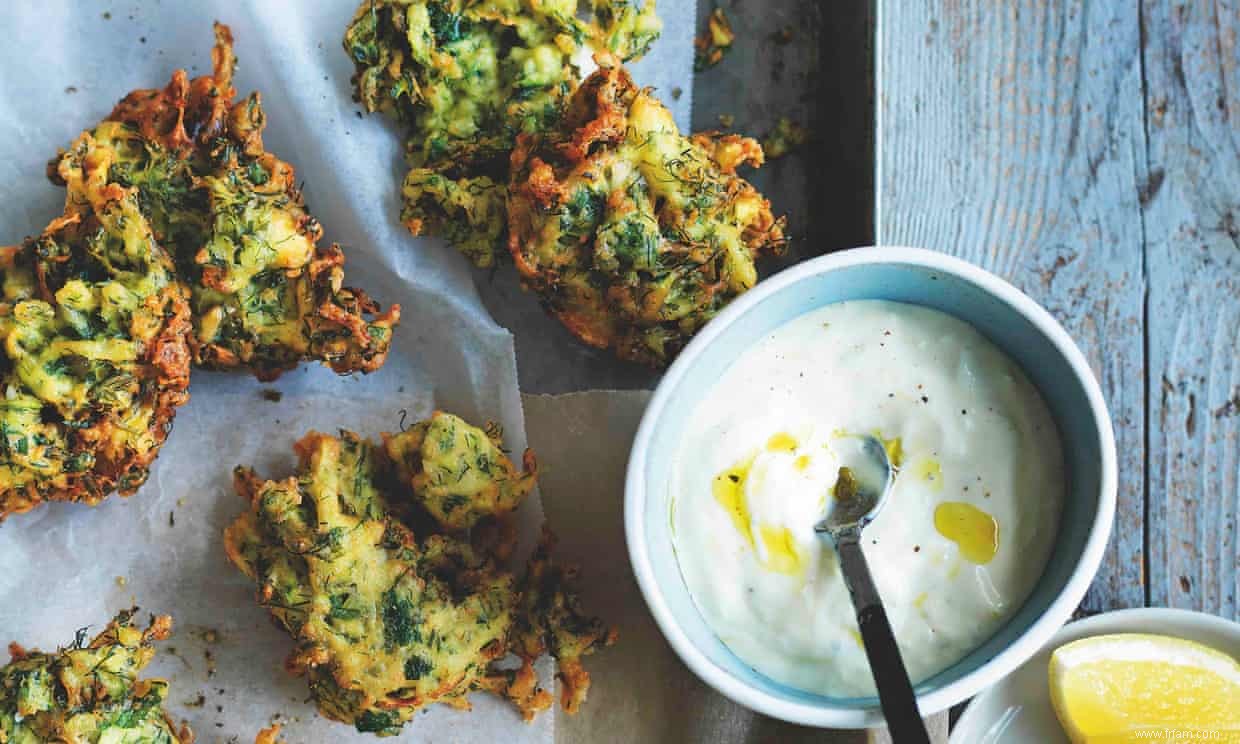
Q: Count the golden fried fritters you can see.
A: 6